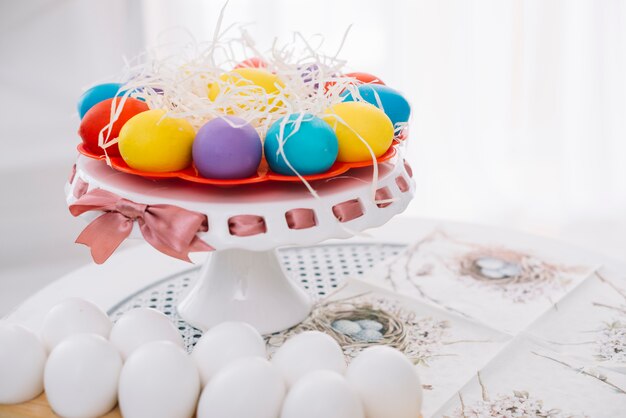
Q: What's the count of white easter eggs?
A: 10